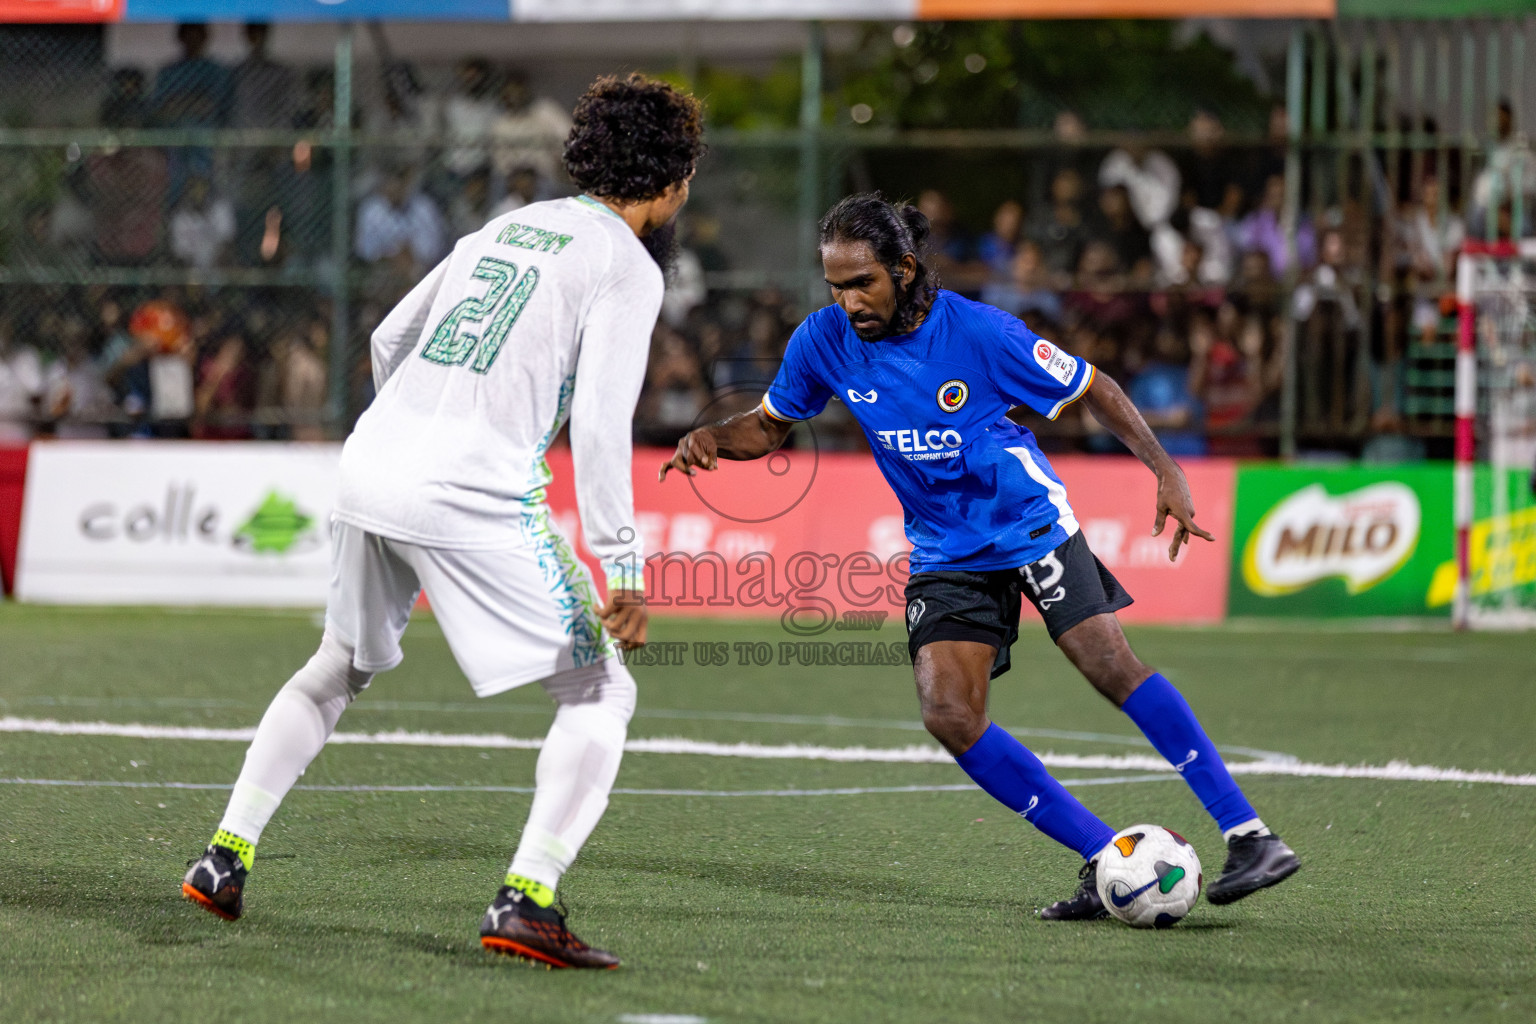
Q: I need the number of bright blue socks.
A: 2